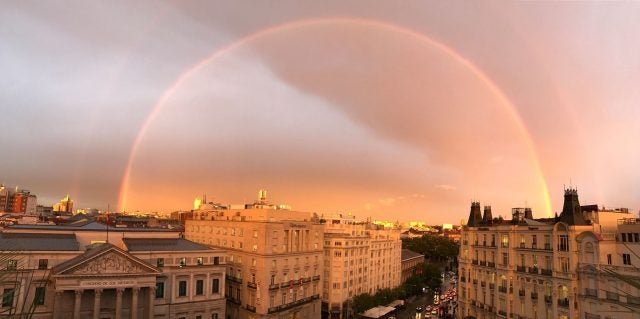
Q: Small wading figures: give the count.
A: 0